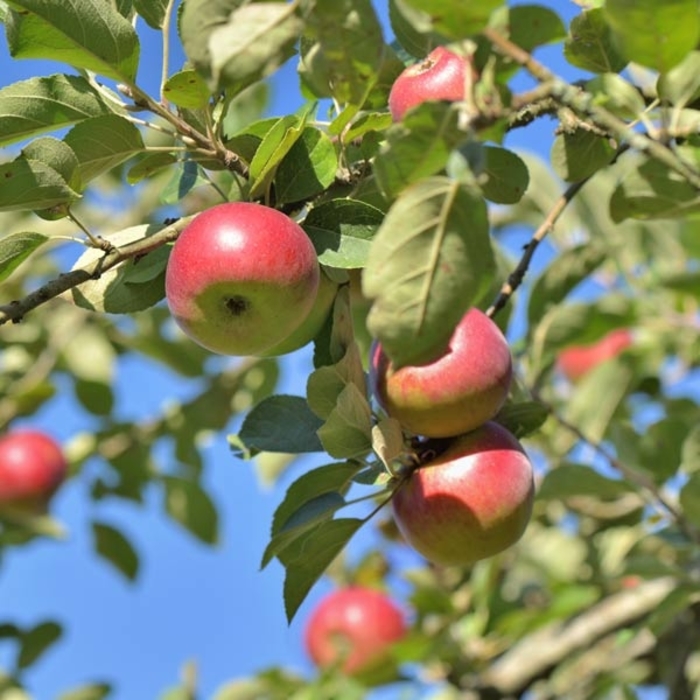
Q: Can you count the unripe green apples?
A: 1